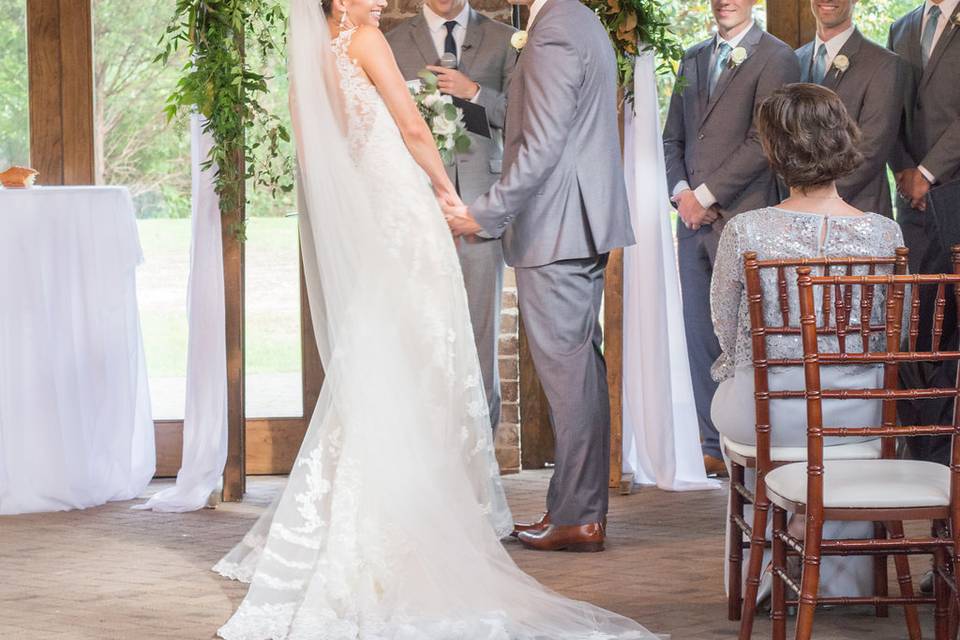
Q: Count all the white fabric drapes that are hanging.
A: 2